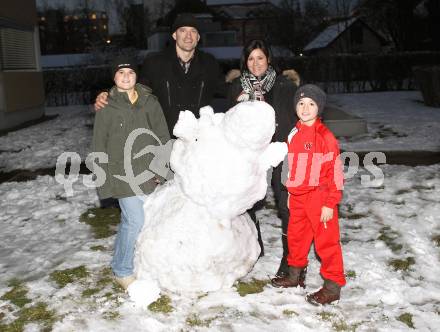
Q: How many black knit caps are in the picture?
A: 2